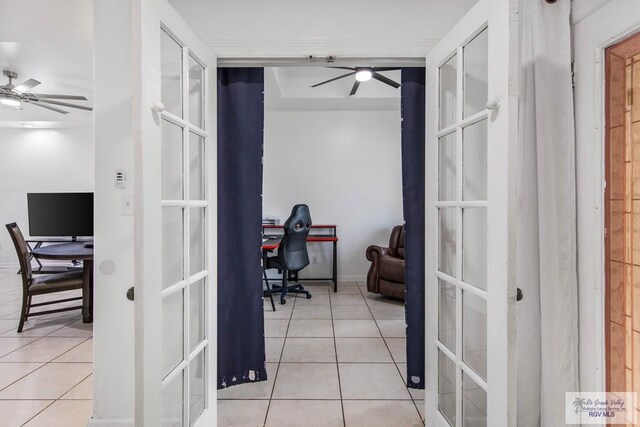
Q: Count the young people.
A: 0